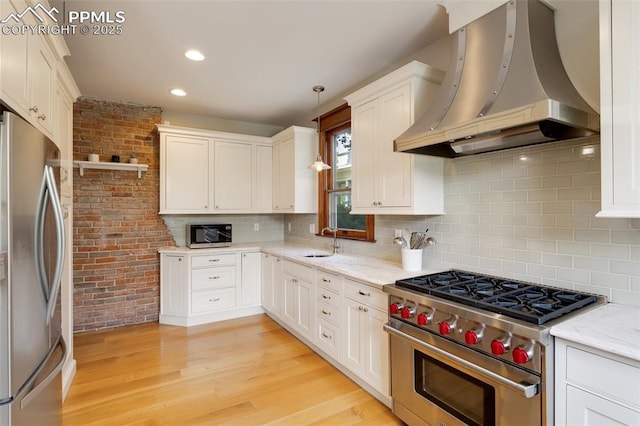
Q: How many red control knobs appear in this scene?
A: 7